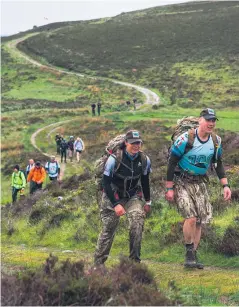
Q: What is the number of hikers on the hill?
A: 14